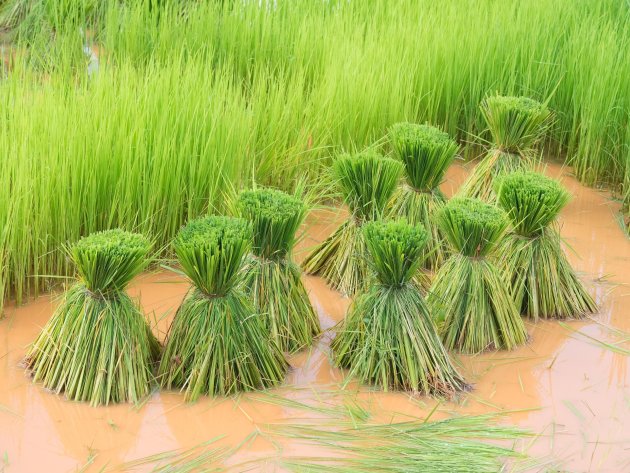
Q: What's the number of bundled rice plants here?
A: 9